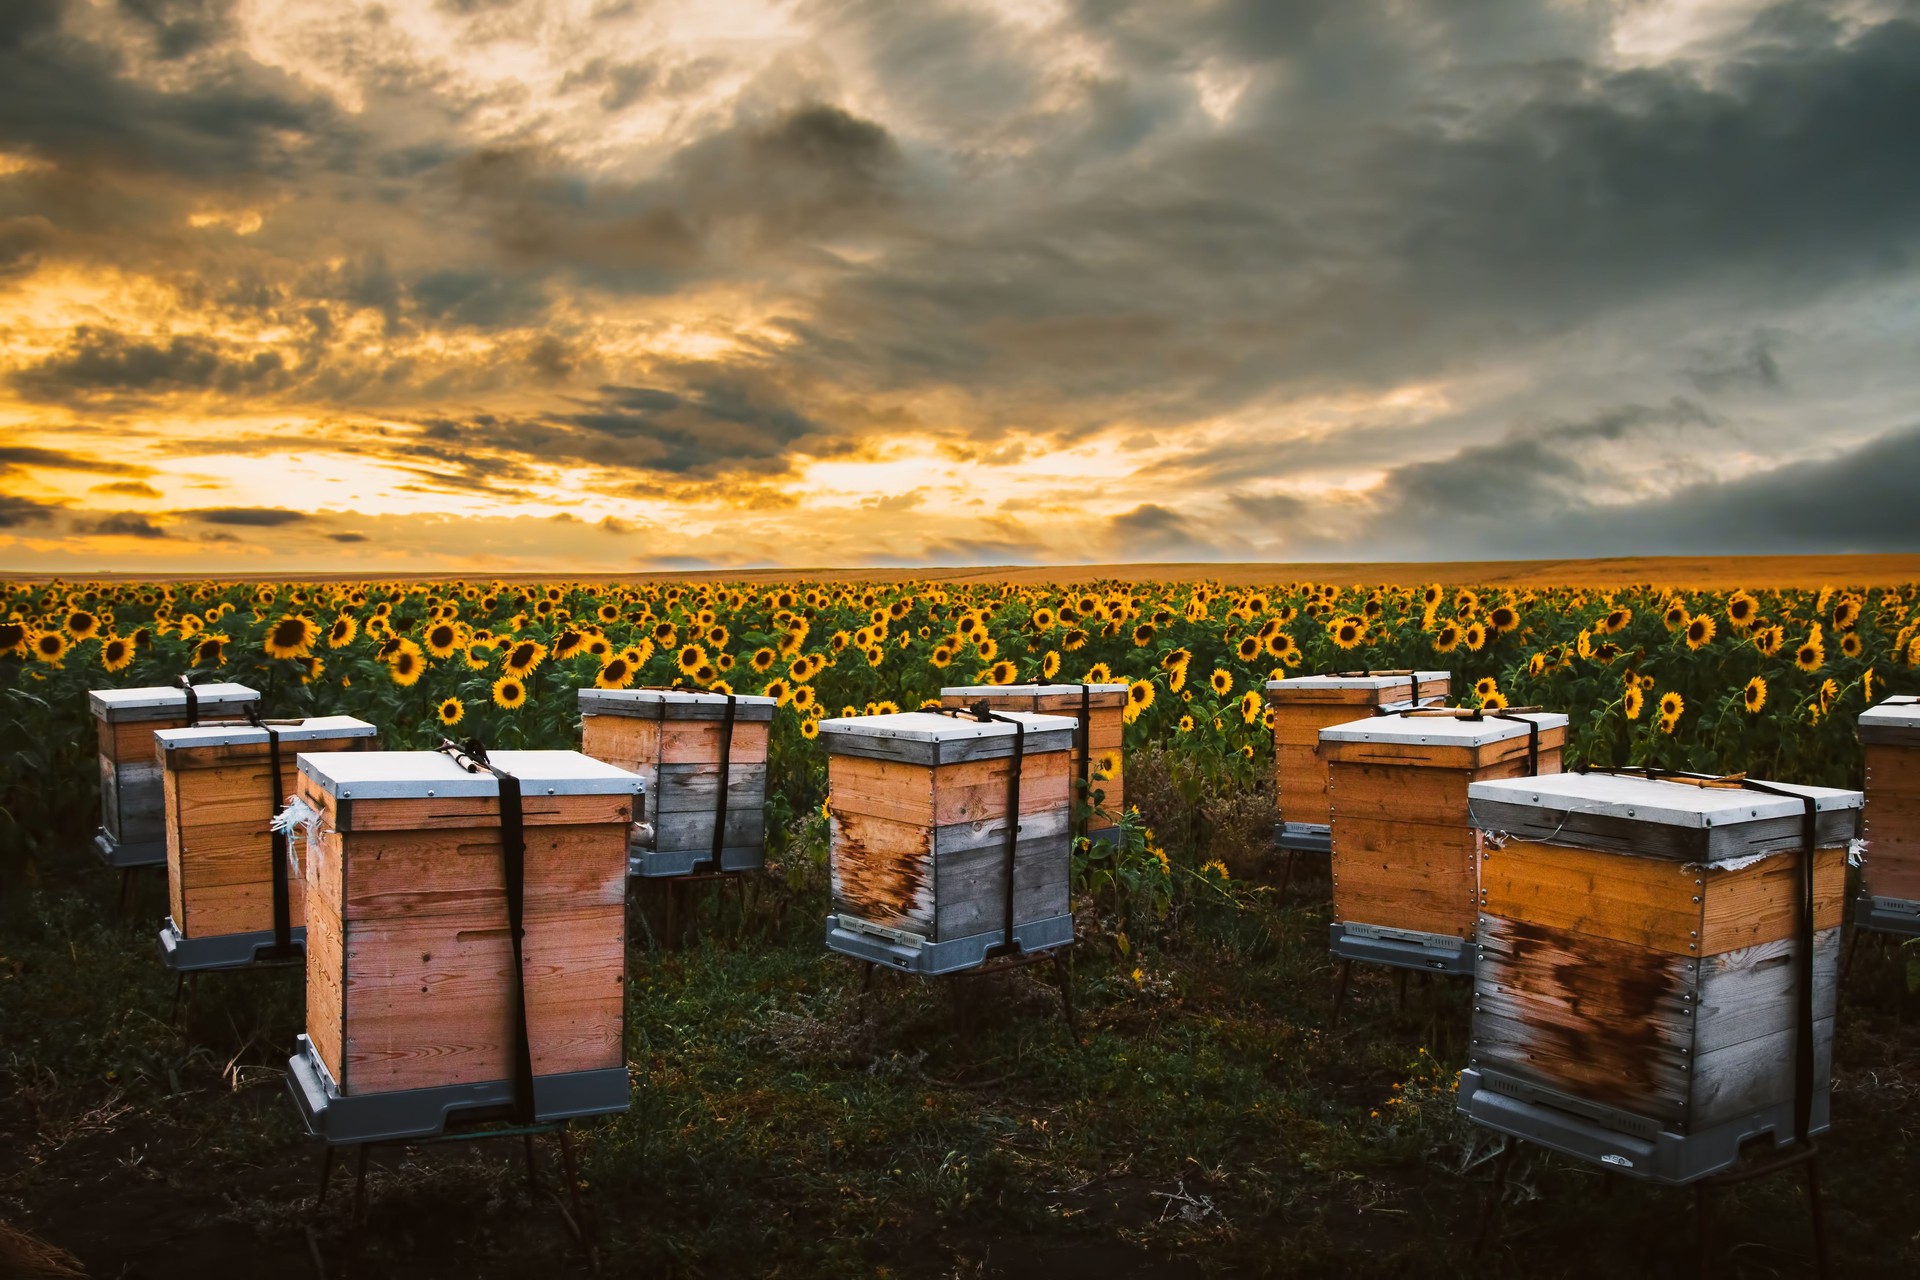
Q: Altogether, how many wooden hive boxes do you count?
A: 10